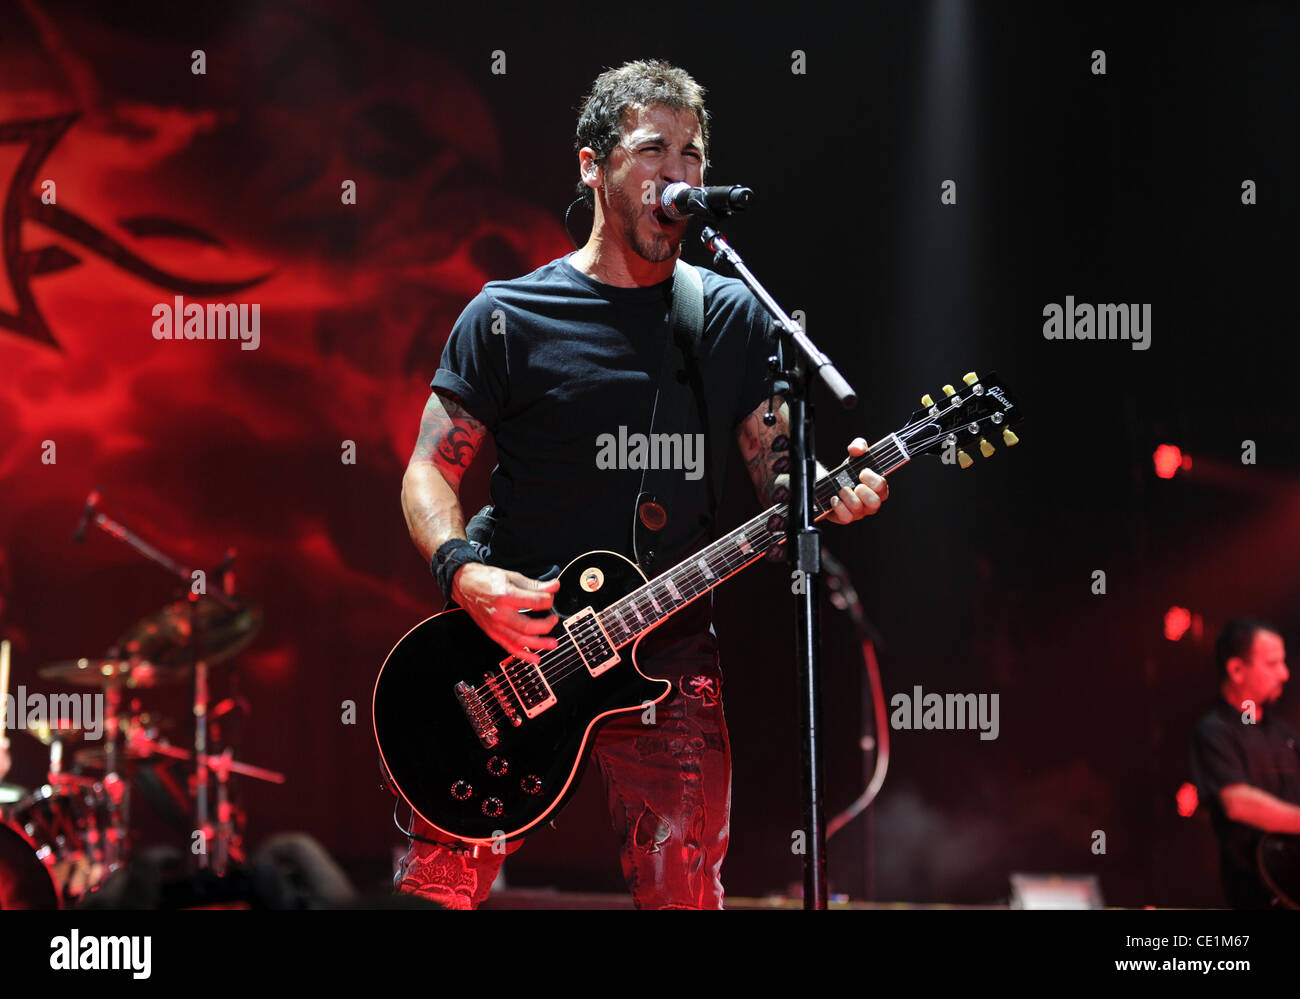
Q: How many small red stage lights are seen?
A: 3